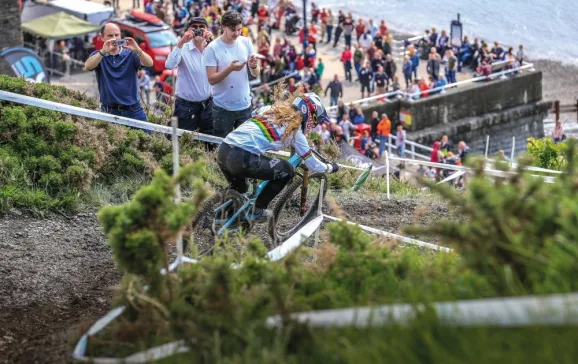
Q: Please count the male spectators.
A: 3